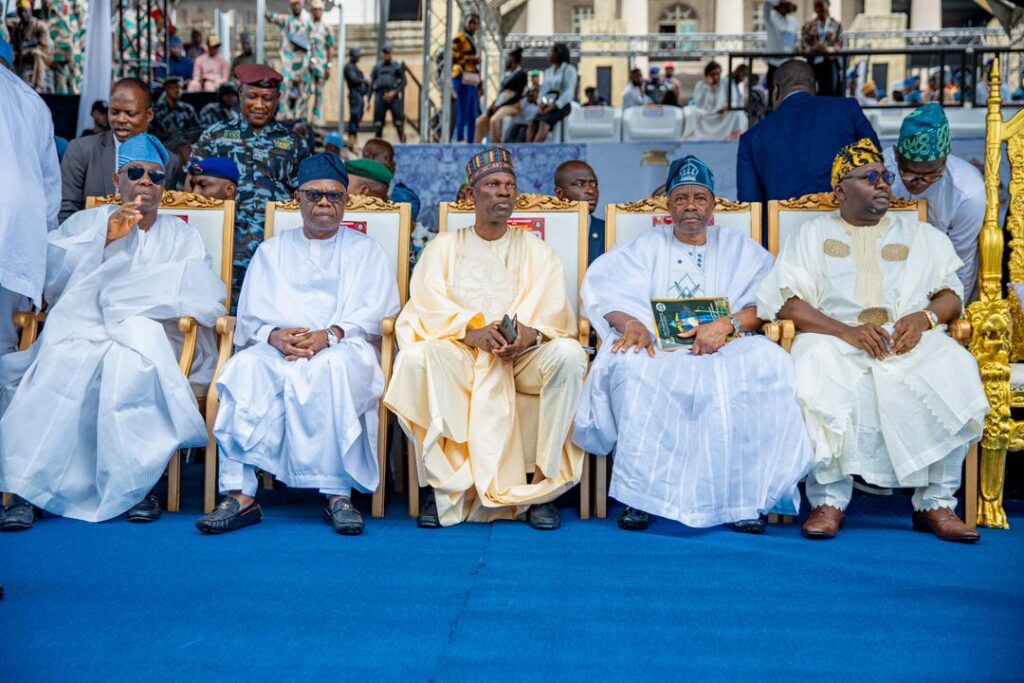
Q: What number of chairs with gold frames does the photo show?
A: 6